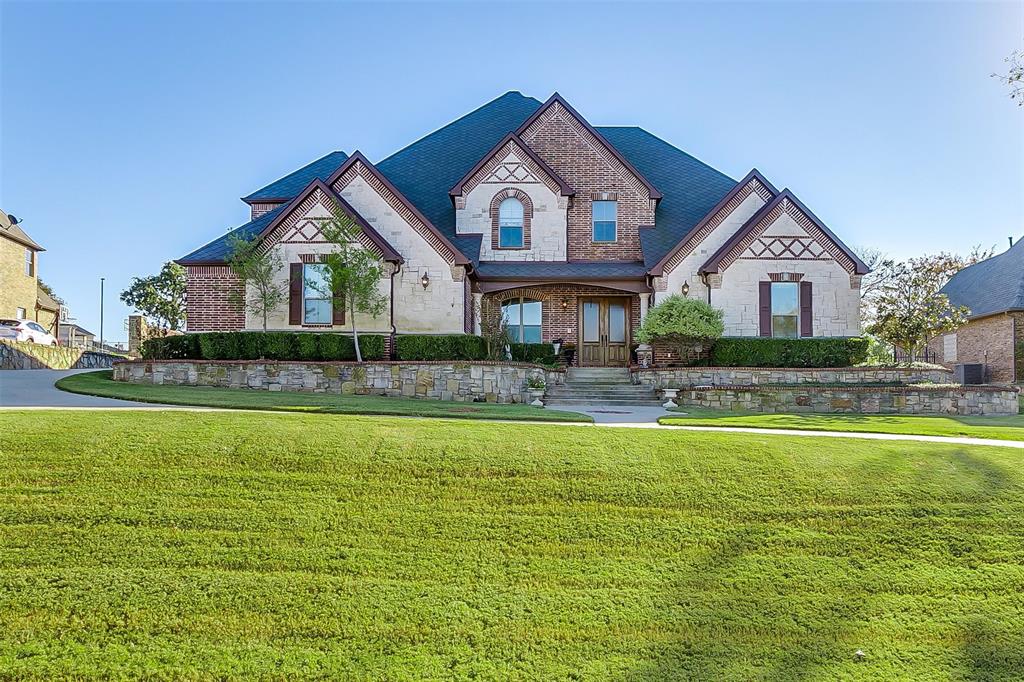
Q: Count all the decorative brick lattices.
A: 3